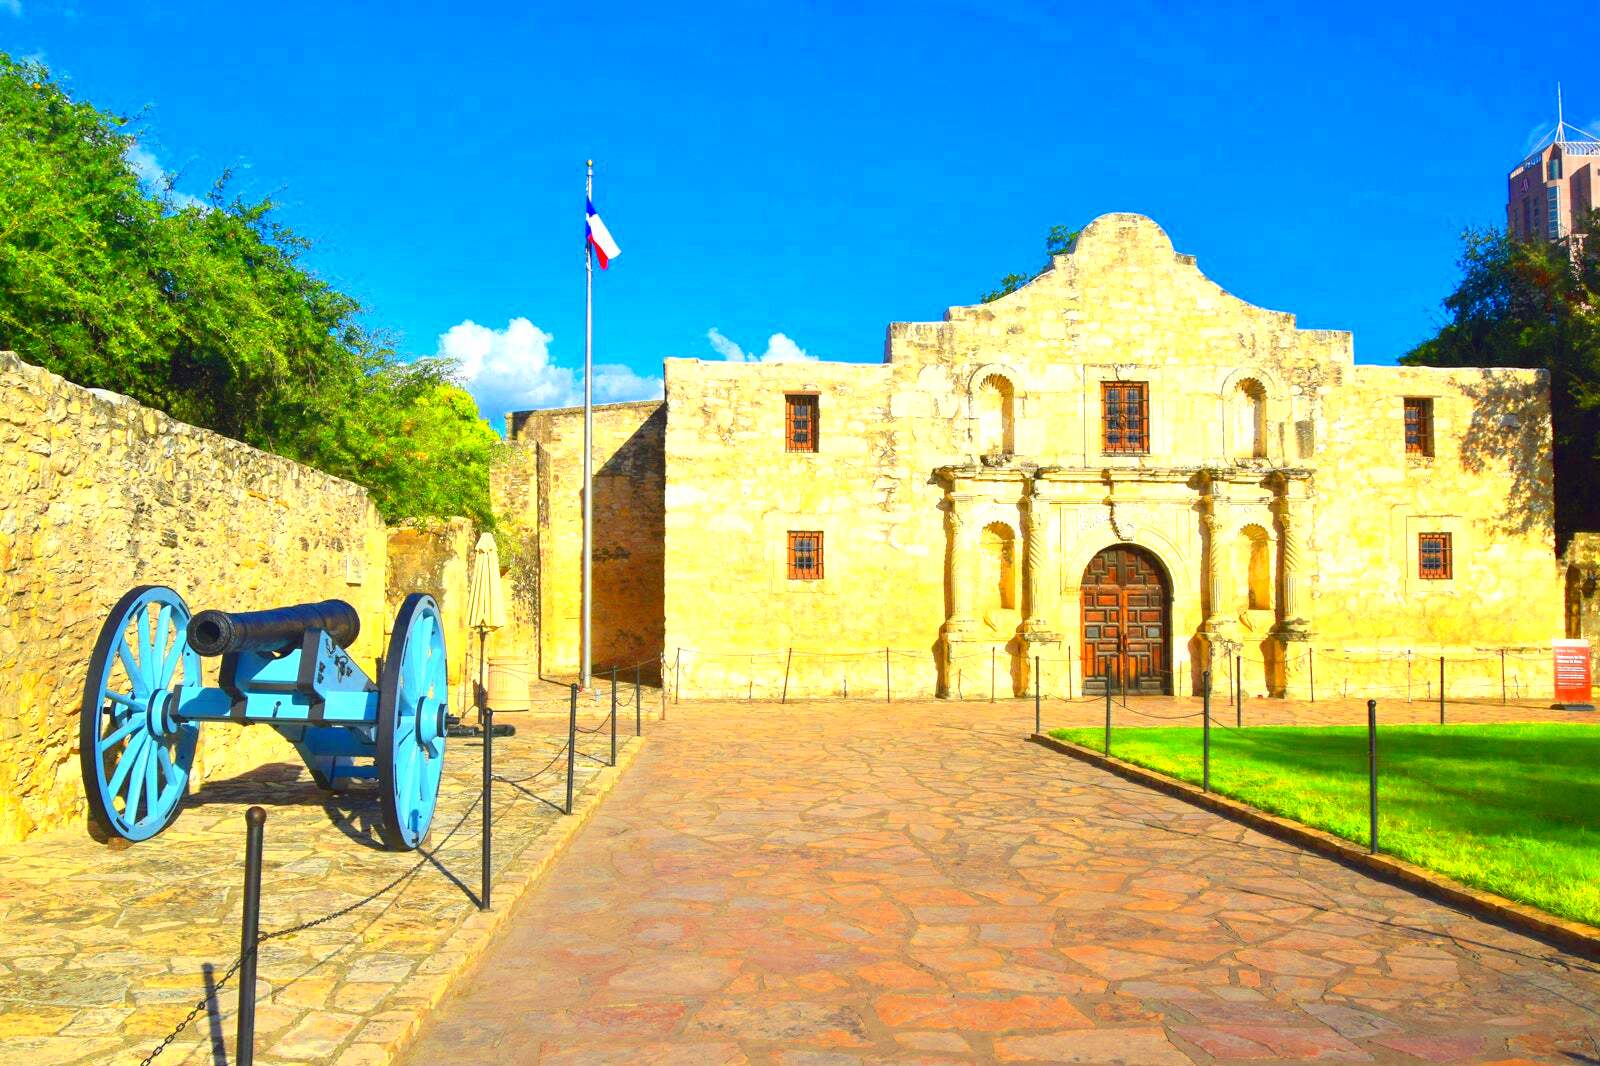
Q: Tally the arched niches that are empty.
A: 4